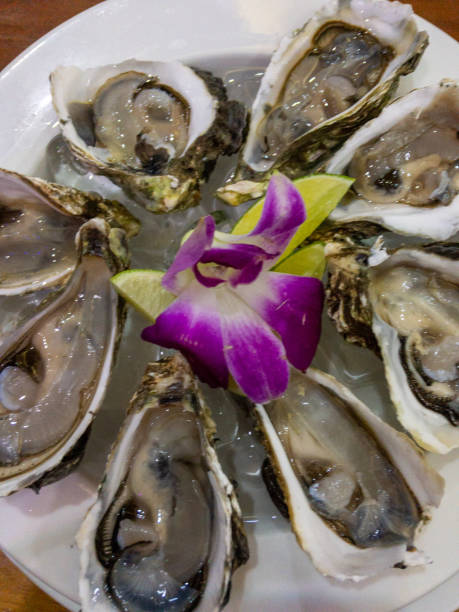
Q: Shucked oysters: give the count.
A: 8